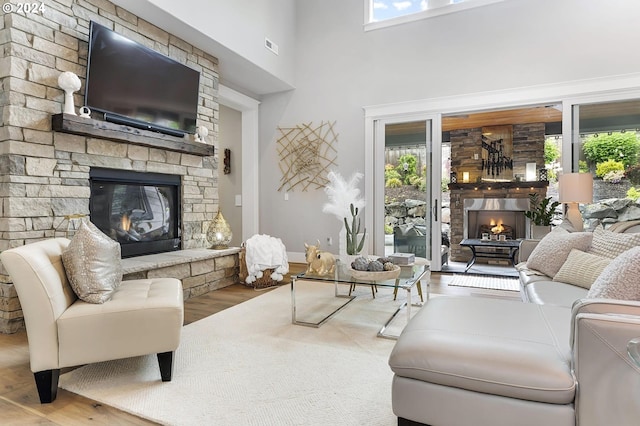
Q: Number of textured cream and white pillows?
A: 4